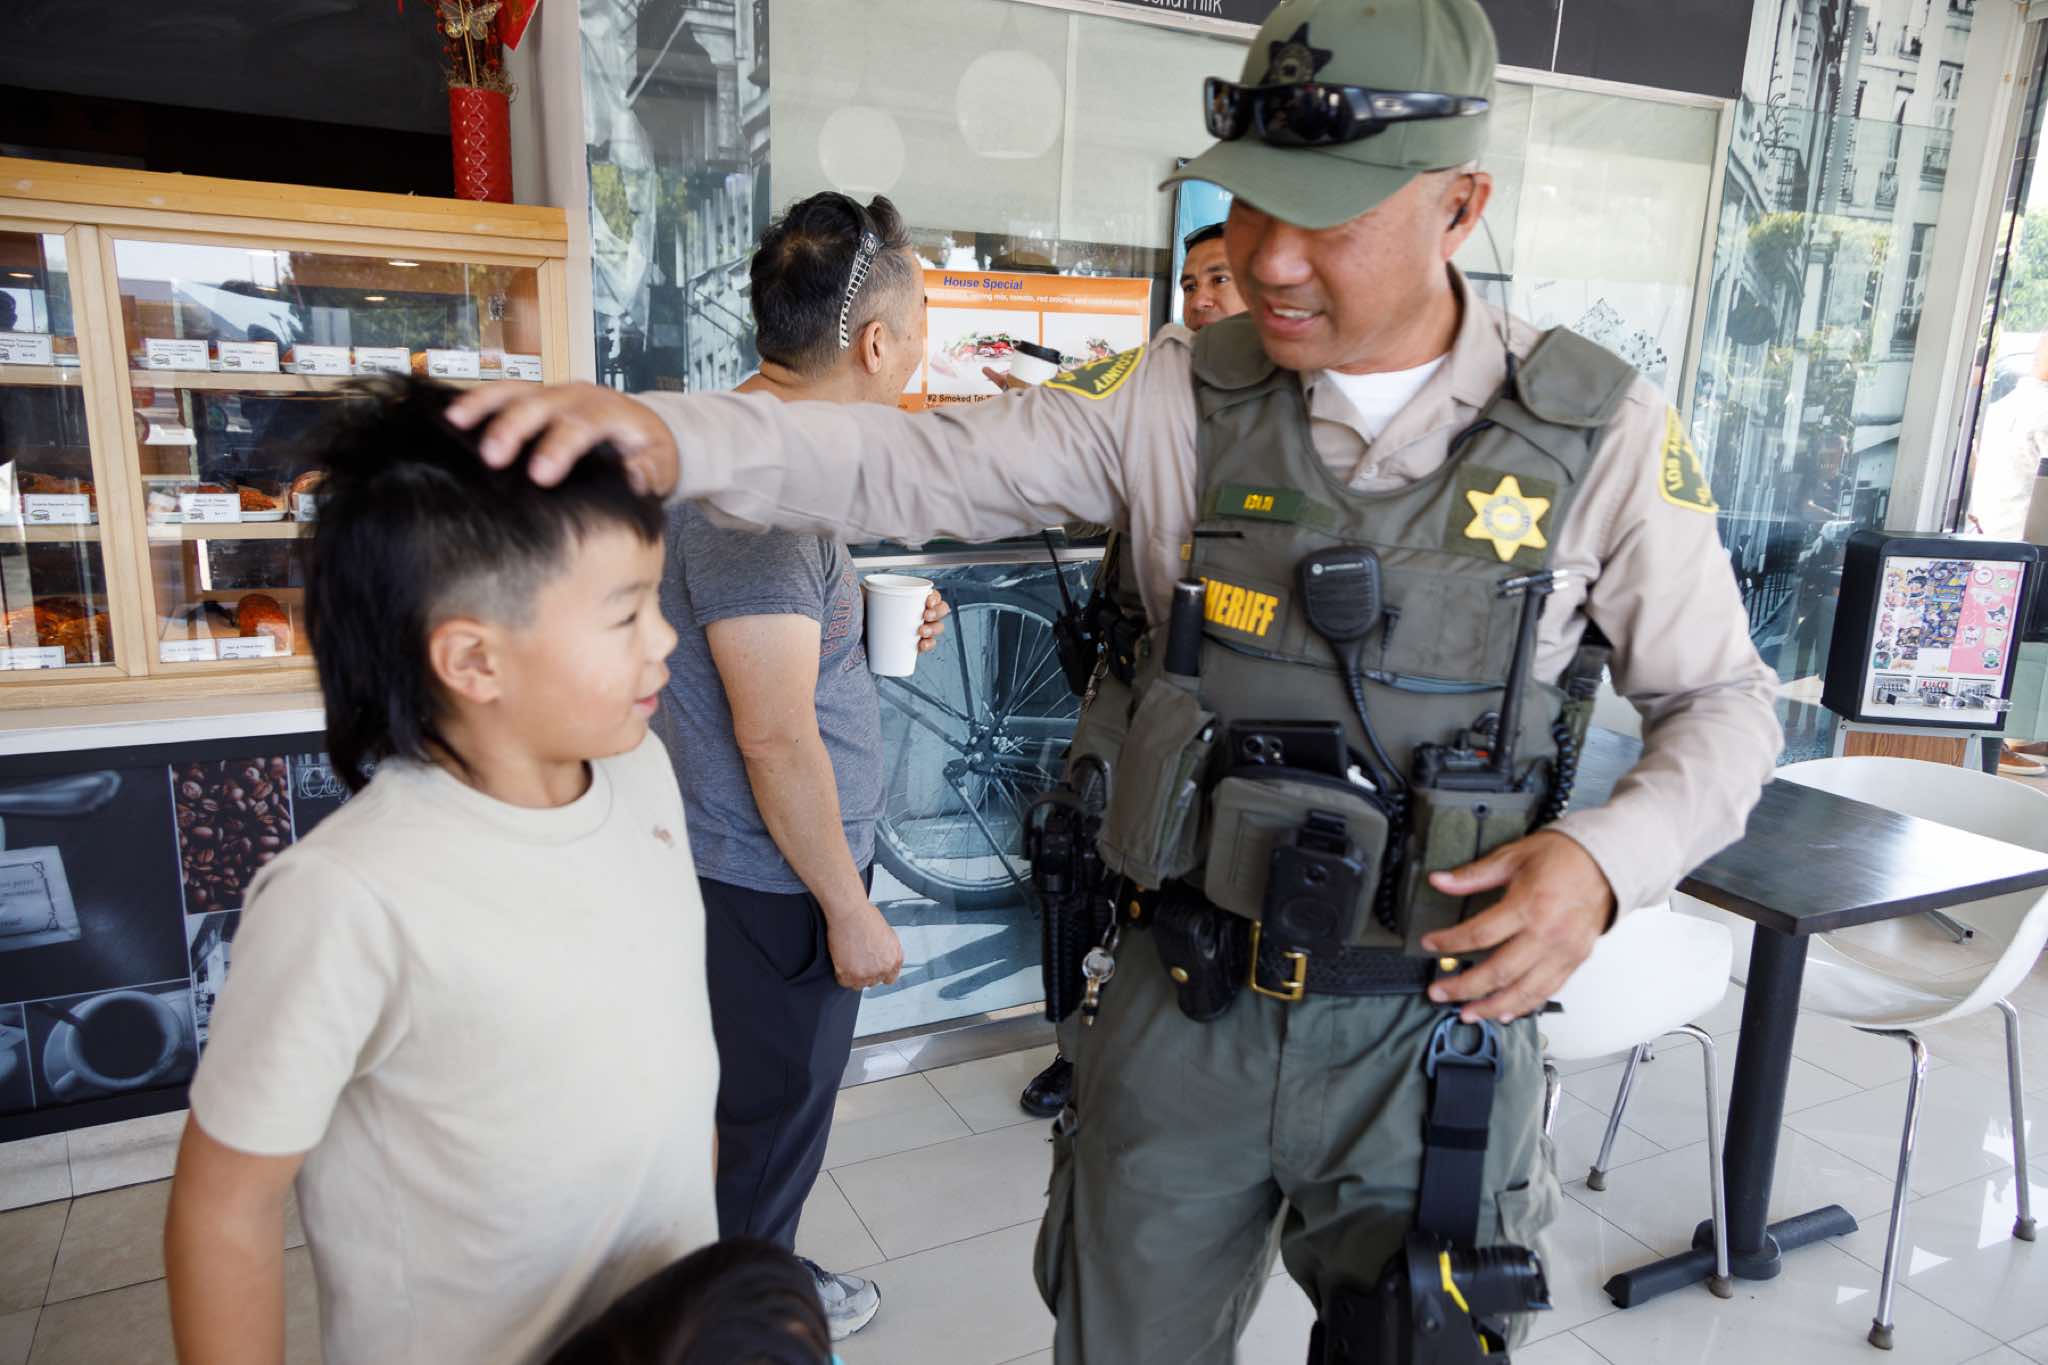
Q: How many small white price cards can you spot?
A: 13